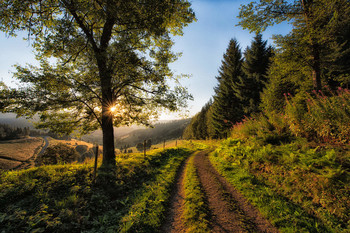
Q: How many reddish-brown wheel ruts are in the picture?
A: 2